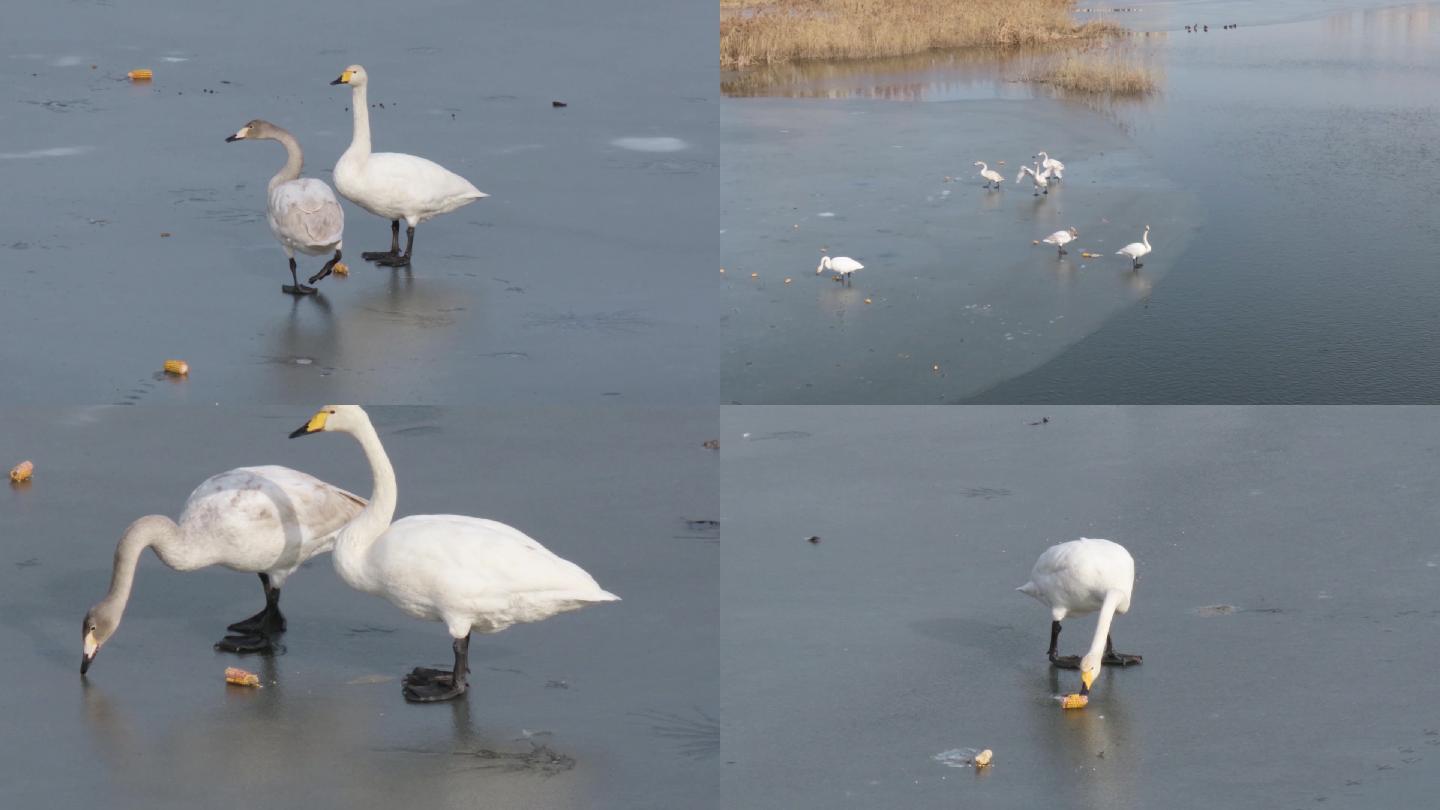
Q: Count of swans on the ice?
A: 11